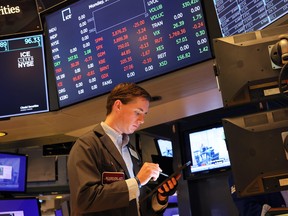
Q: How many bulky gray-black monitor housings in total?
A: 2